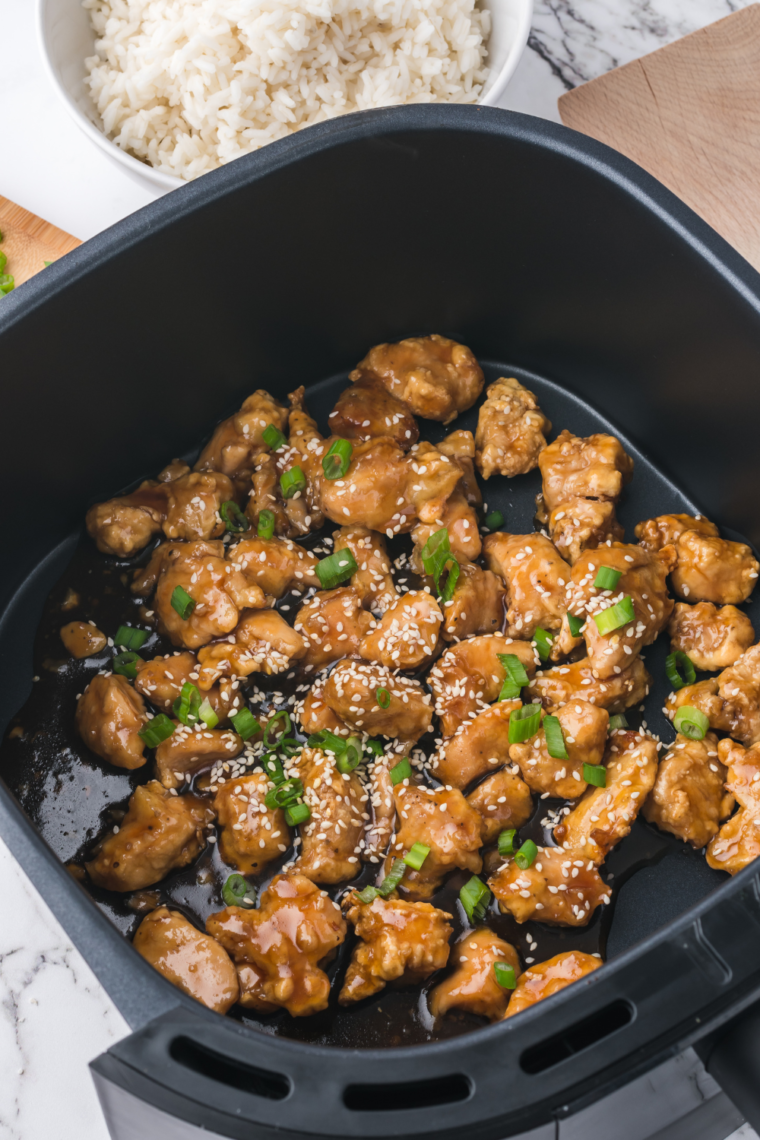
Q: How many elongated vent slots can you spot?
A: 3